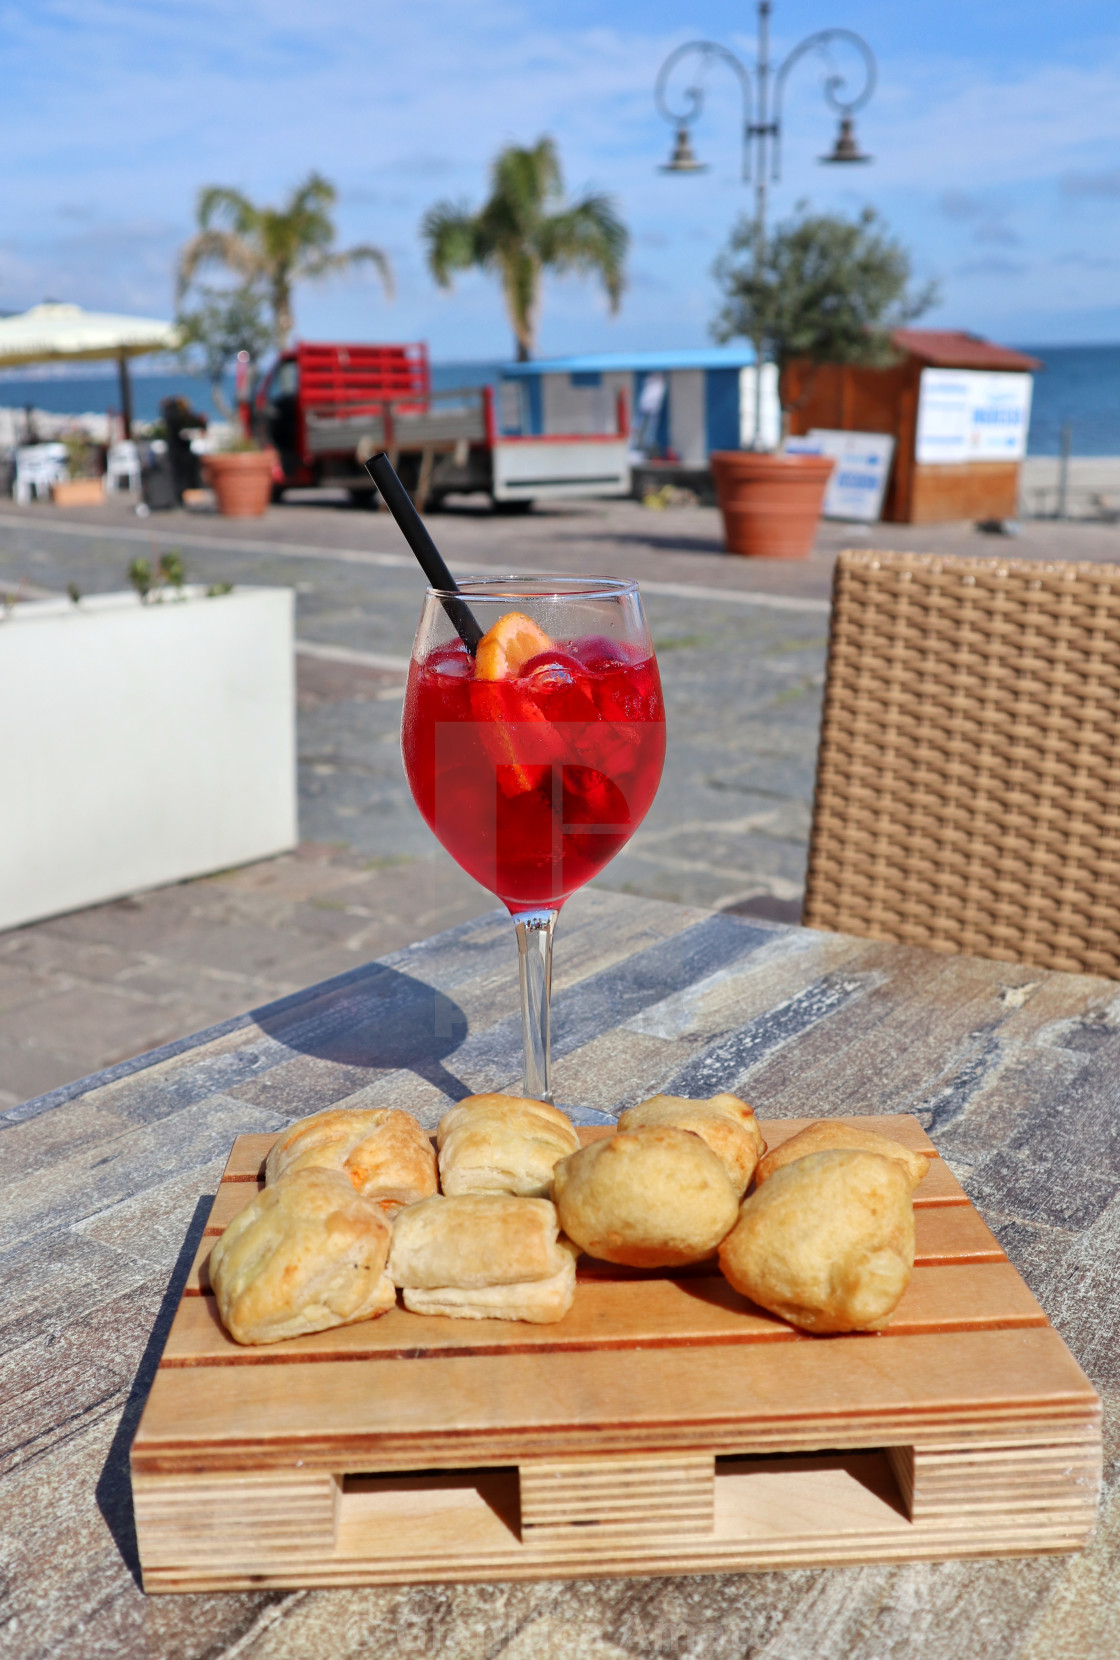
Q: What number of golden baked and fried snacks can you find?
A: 8